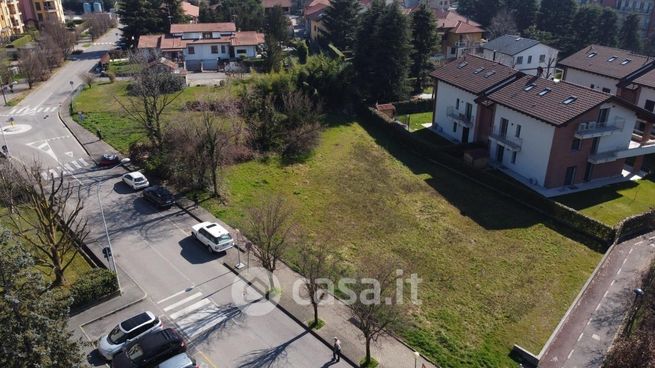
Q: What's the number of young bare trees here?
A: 3